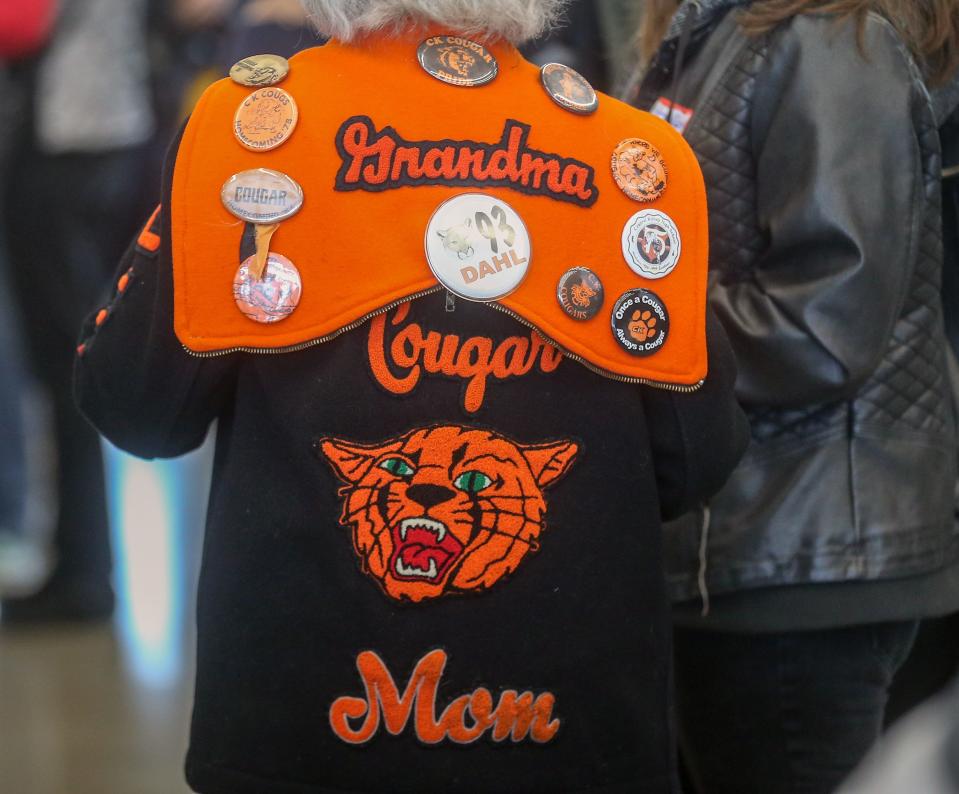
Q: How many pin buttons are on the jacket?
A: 11